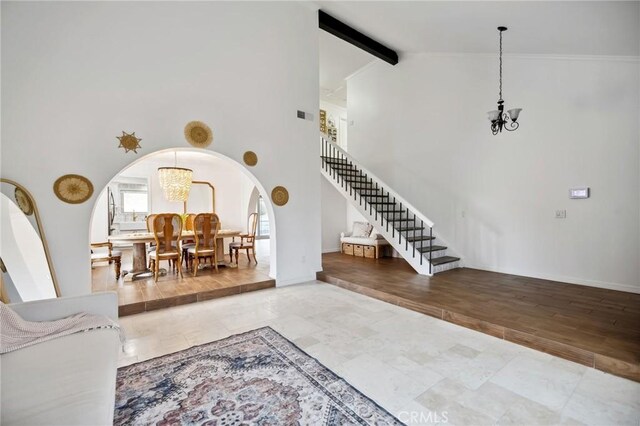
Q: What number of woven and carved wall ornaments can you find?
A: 5